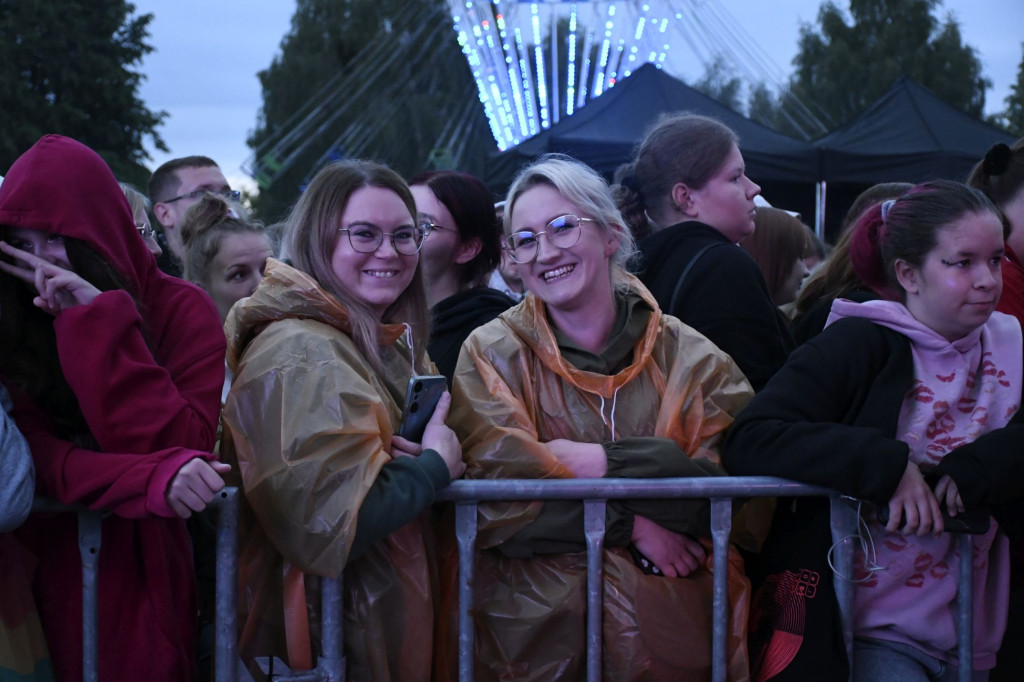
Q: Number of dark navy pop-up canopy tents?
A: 2